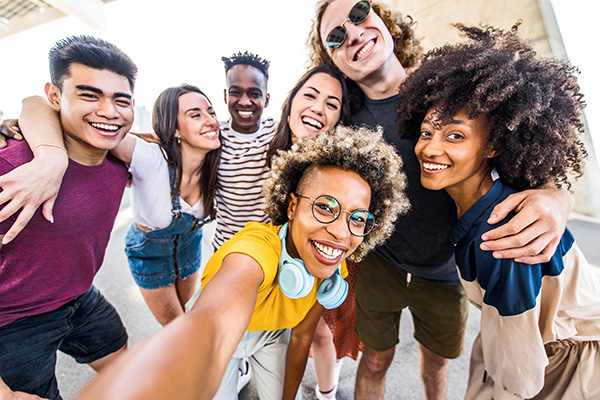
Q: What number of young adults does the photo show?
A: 7